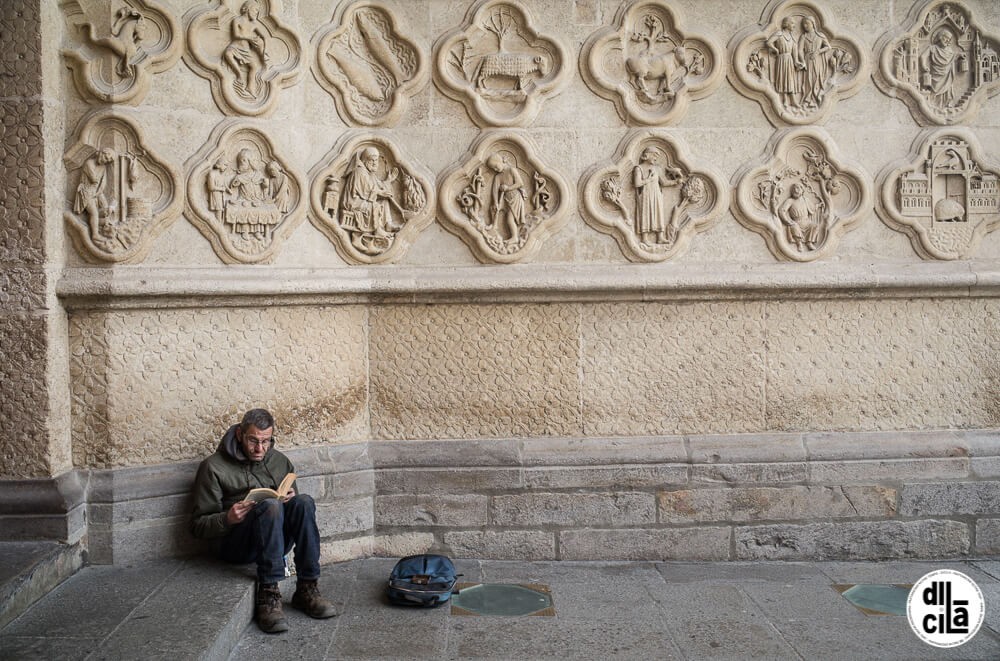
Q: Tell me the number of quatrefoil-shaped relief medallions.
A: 14